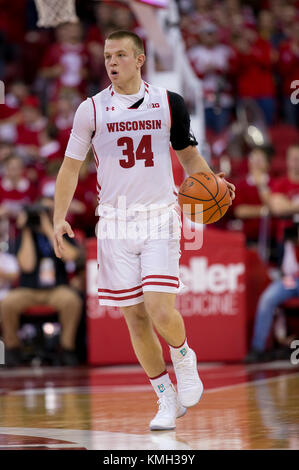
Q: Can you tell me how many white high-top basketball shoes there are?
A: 2